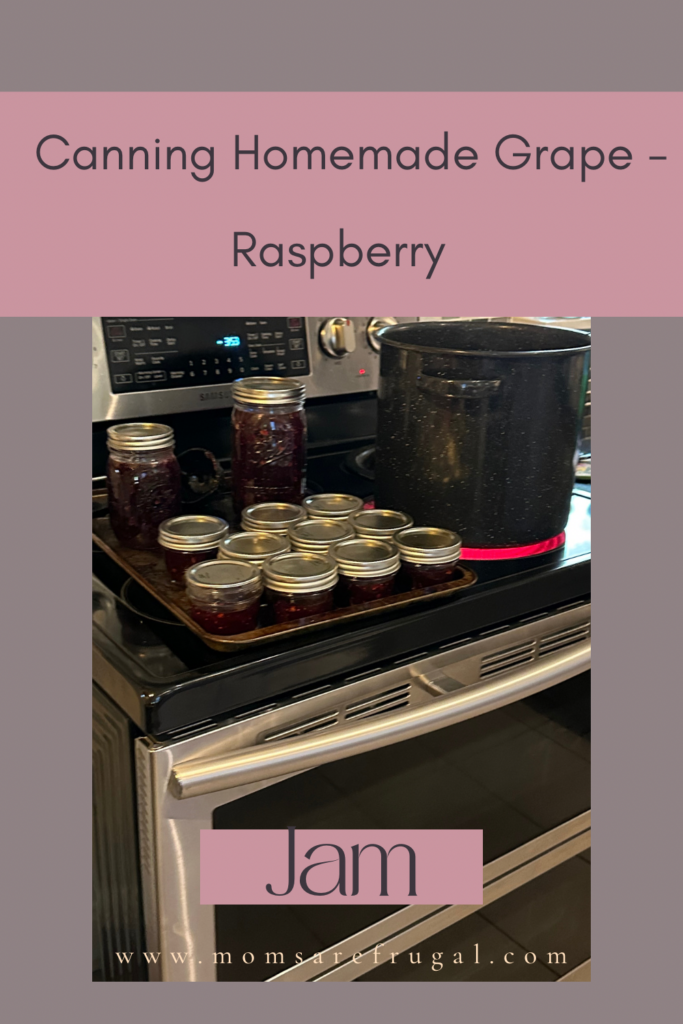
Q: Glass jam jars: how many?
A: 12